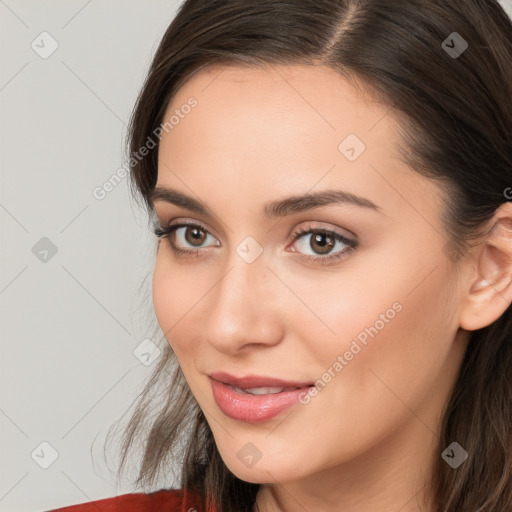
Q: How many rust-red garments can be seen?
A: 1